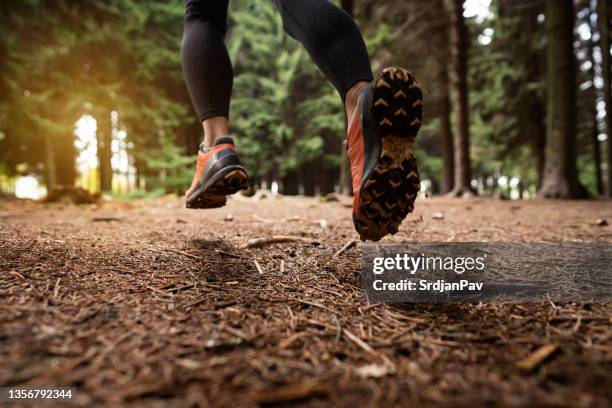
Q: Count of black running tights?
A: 1